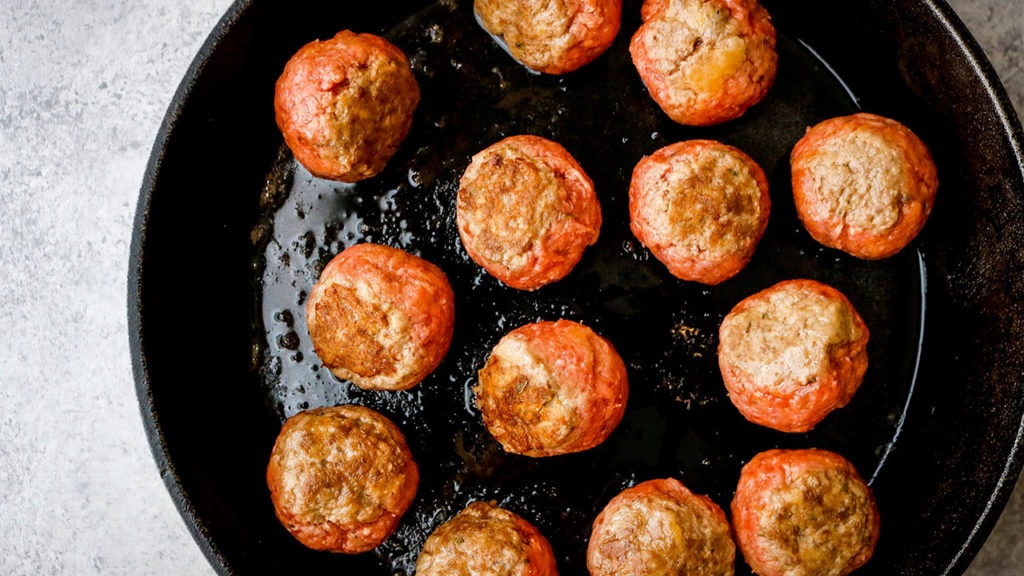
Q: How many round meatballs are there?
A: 13